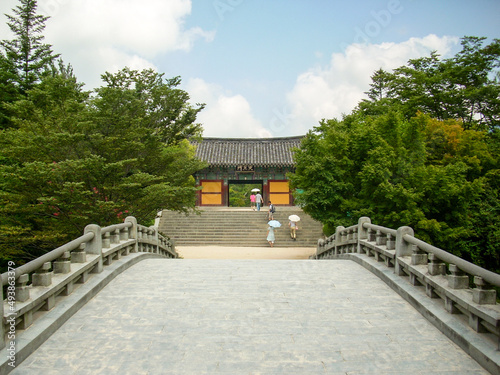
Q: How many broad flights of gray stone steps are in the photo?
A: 1